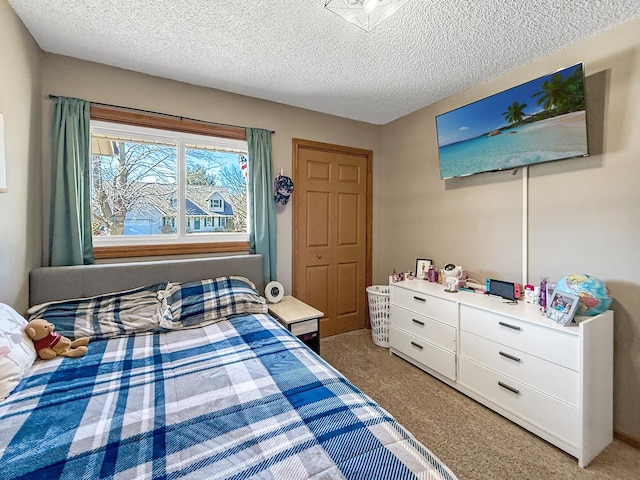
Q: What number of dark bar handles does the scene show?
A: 6